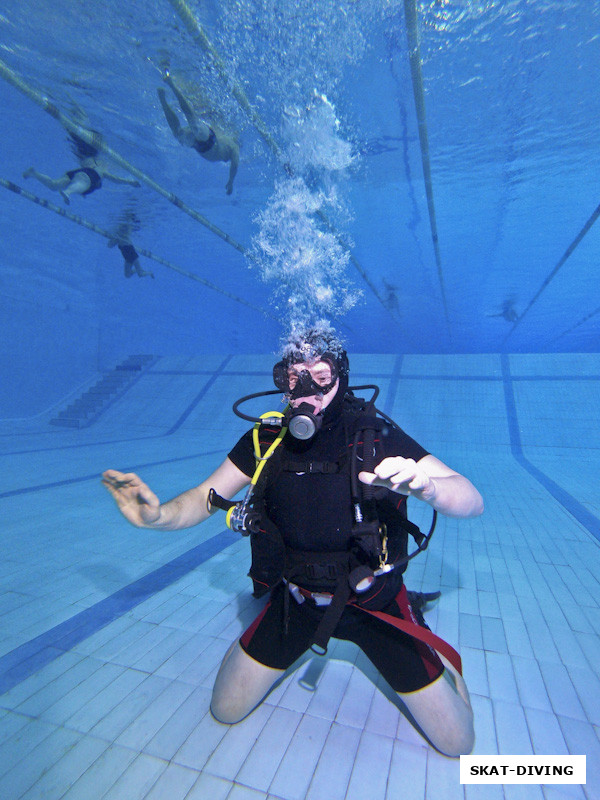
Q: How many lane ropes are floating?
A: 6